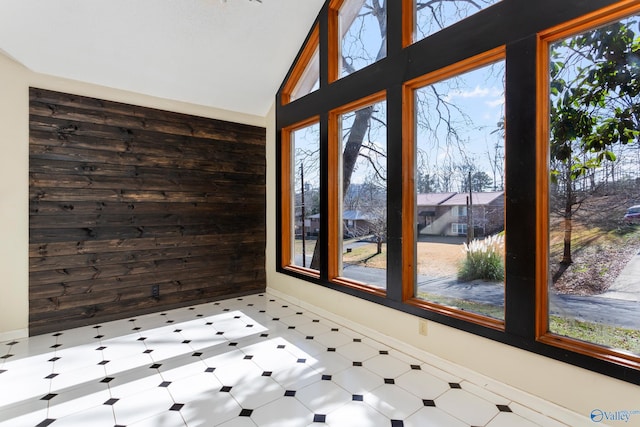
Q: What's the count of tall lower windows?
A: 4